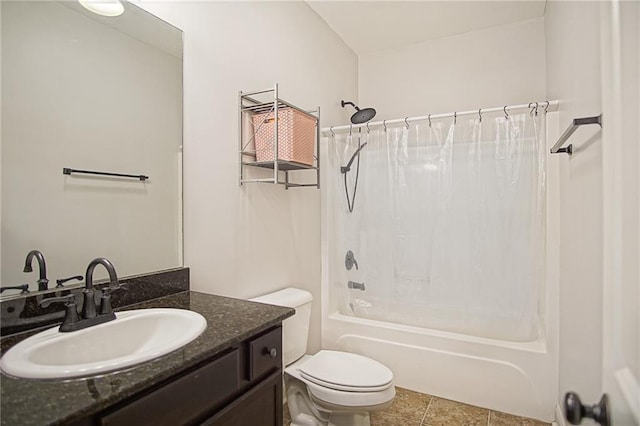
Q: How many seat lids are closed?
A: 1